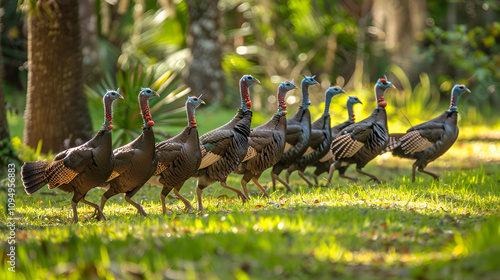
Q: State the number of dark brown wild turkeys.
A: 10